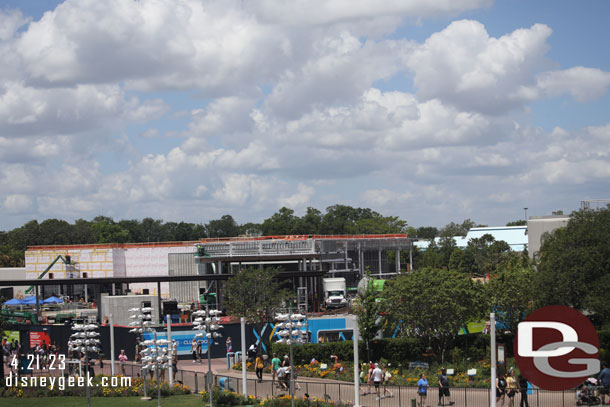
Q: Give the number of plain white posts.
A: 5